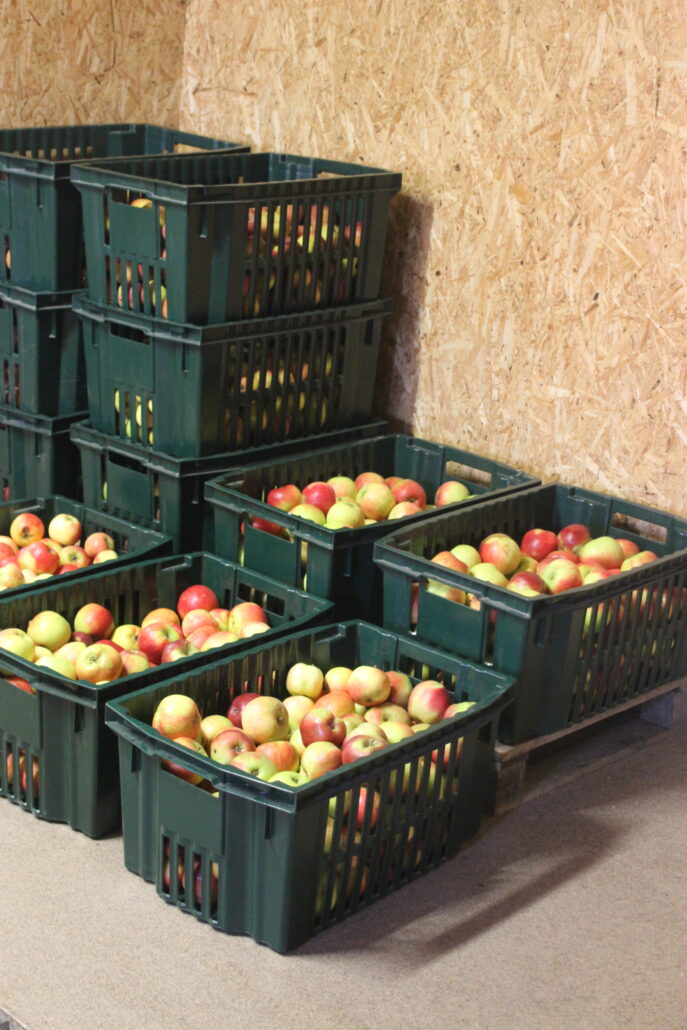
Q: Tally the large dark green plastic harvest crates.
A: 11